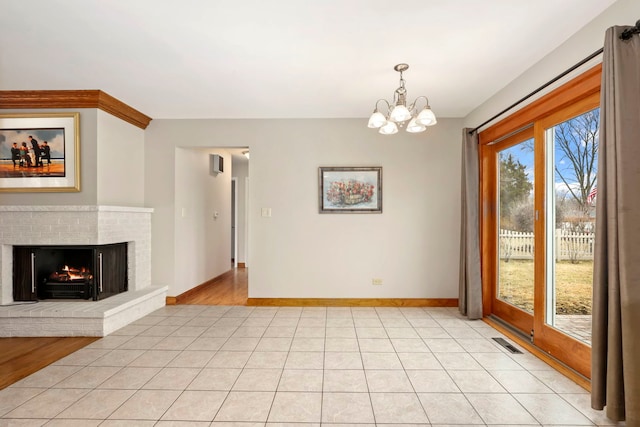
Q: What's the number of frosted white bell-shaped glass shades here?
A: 5